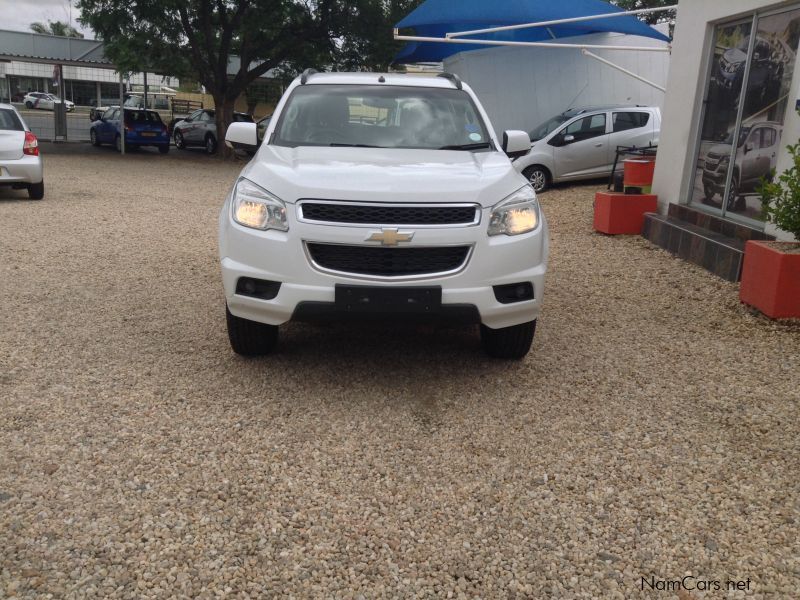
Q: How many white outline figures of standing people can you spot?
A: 0